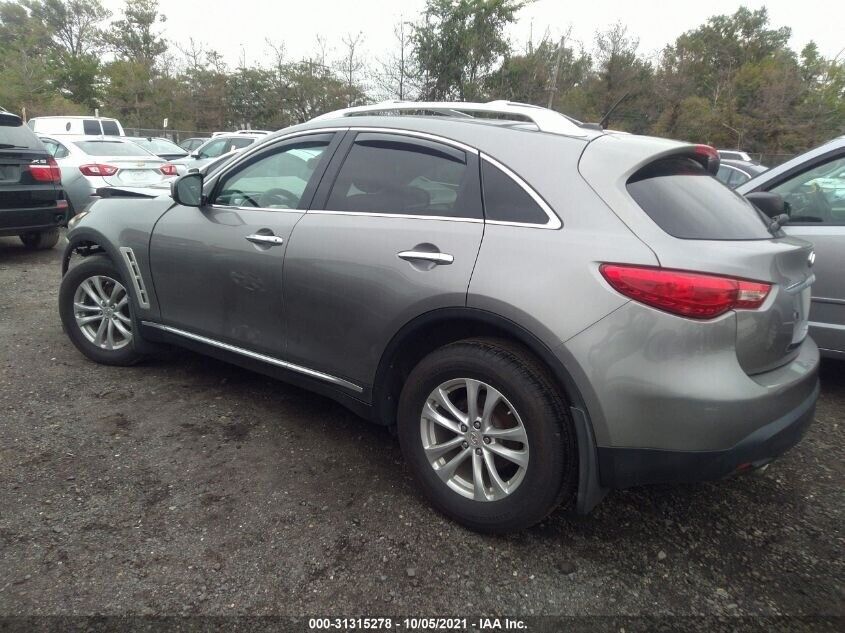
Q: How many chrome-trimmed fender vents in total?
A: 1